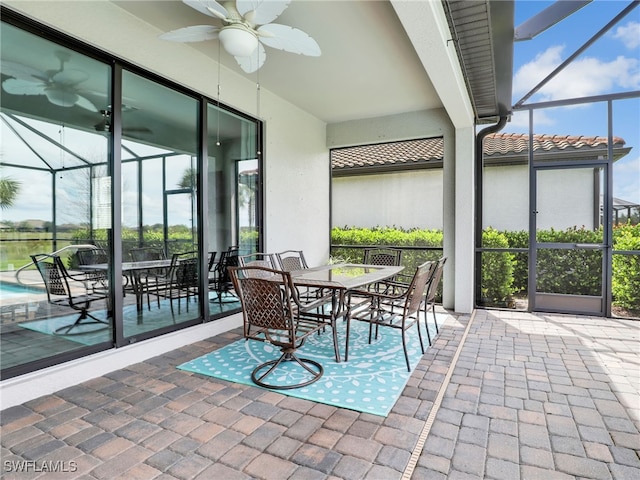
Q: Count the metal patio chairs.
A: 6